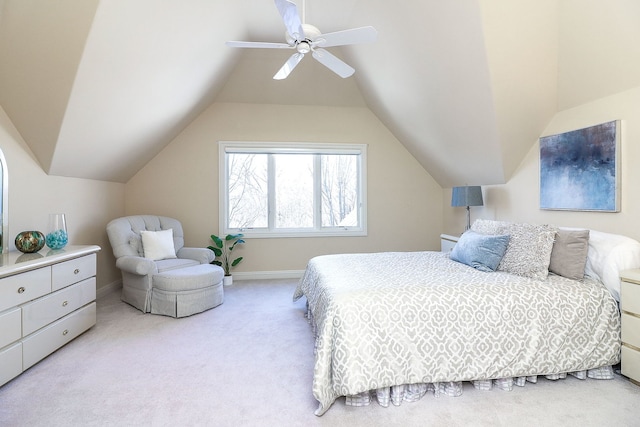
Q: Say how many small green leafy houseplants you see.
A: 1